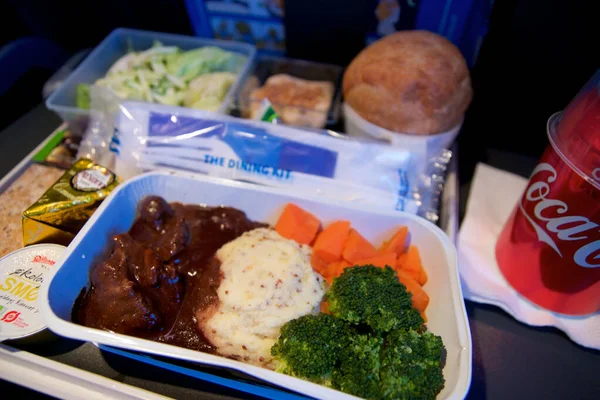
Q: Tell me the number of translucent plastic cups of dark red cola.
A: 1